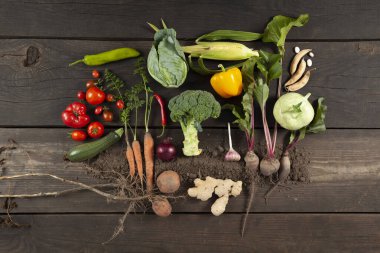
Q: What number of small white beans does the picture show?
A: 3